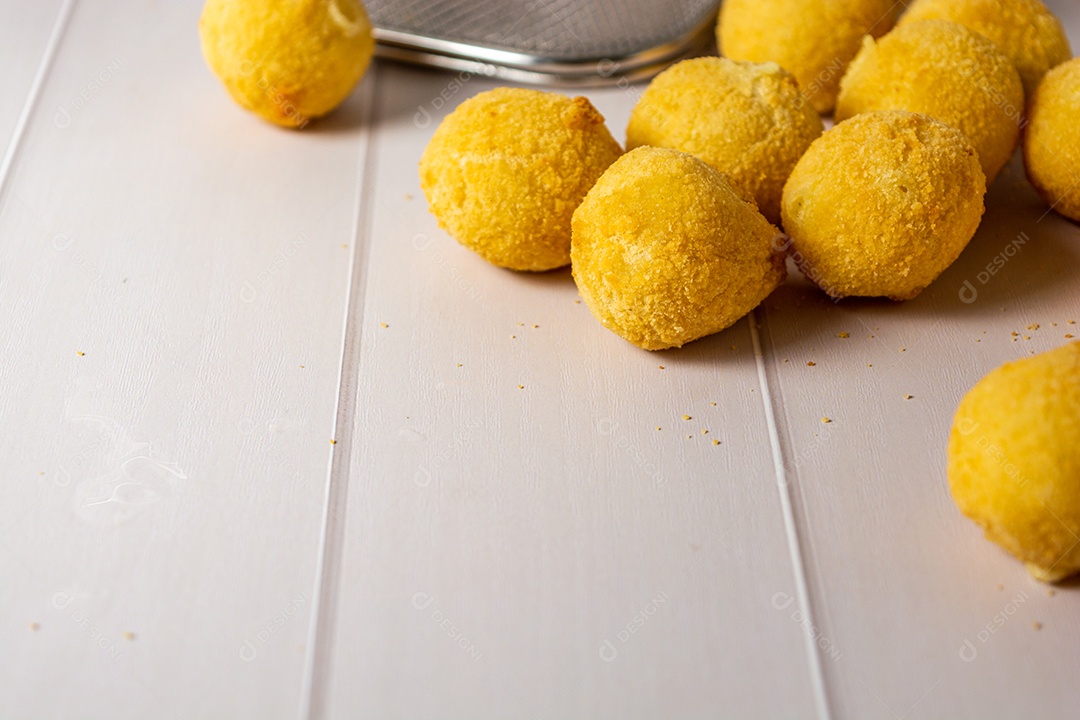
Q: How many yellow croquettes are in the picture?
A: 10